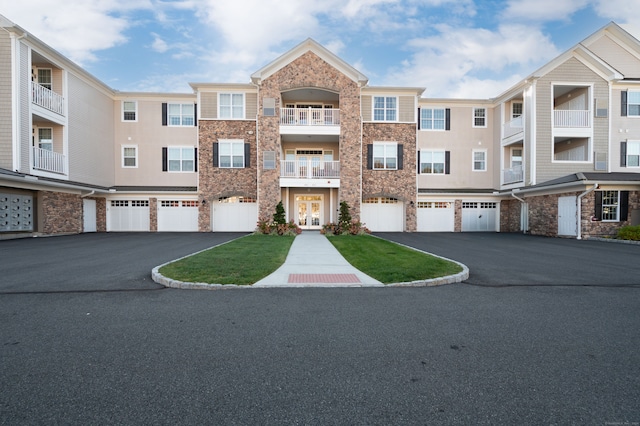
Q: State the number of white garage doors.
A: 6